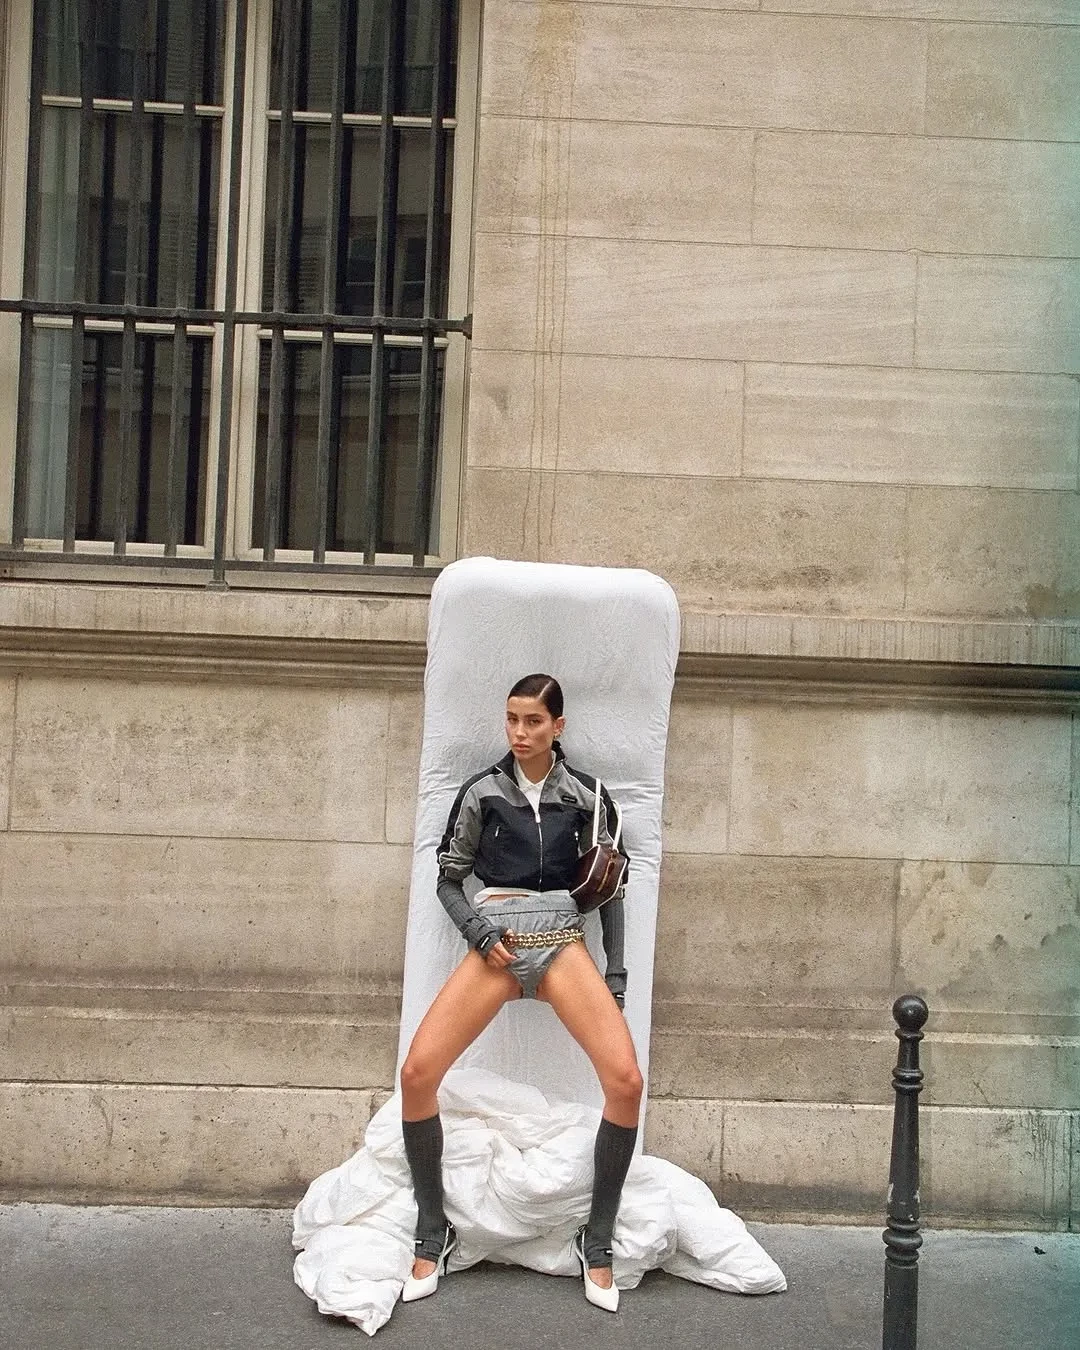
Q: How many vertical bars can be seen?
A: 9